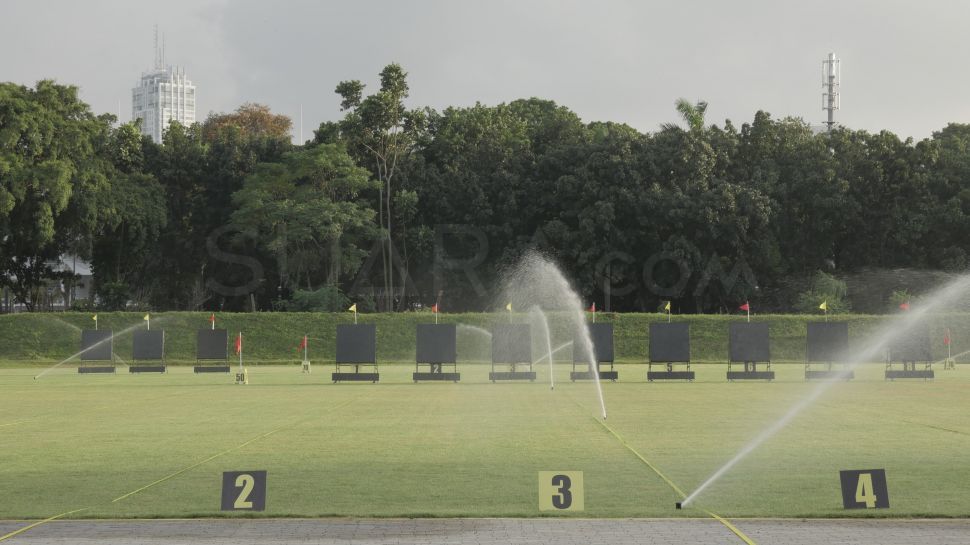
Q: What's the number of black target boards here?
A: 11